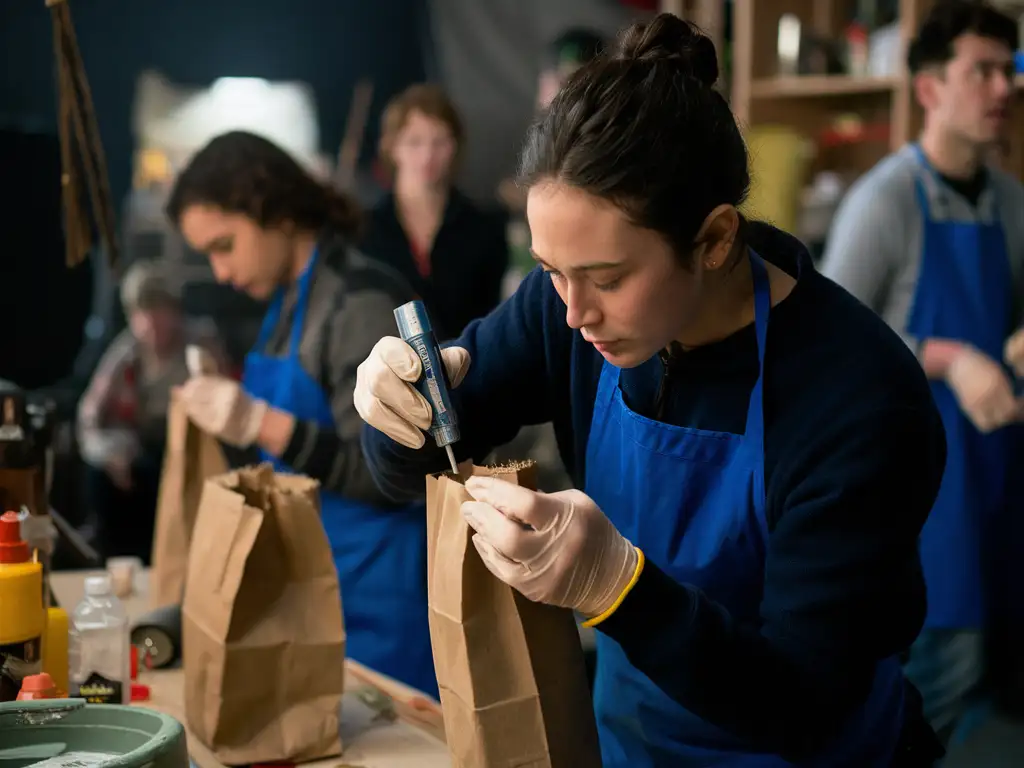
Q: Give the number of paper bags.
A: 3